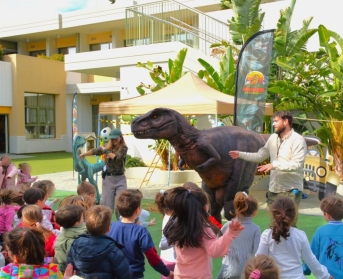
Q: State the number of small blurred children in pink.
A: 2